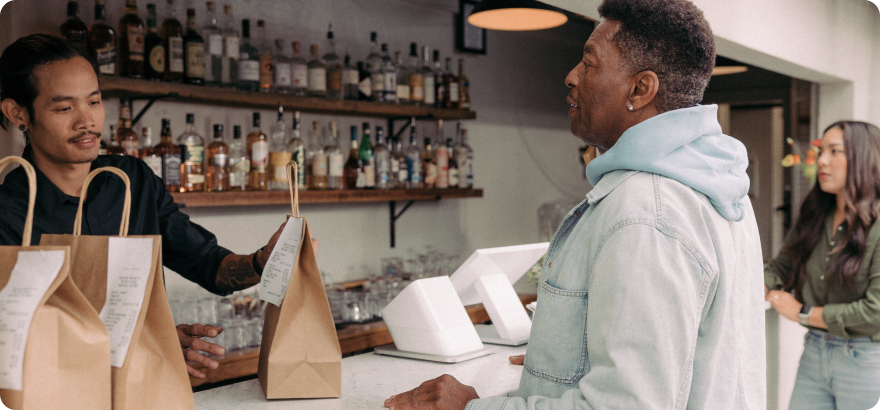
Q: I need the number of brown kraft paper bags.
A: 3